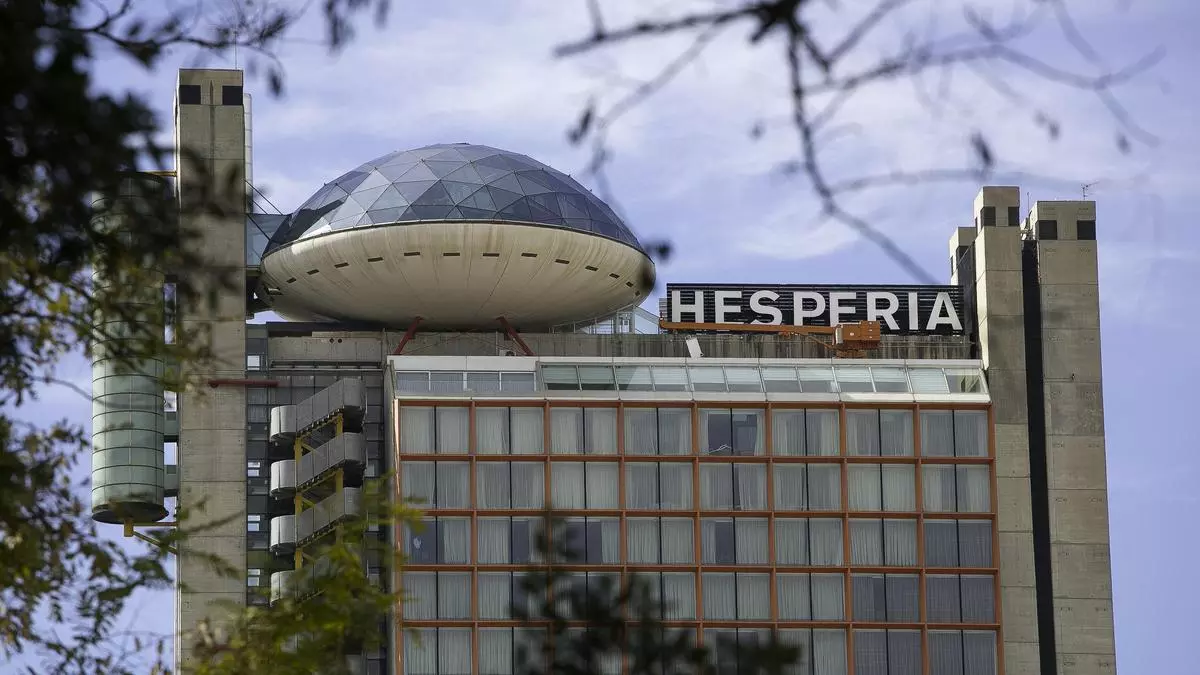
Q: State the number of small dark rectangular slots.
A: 13